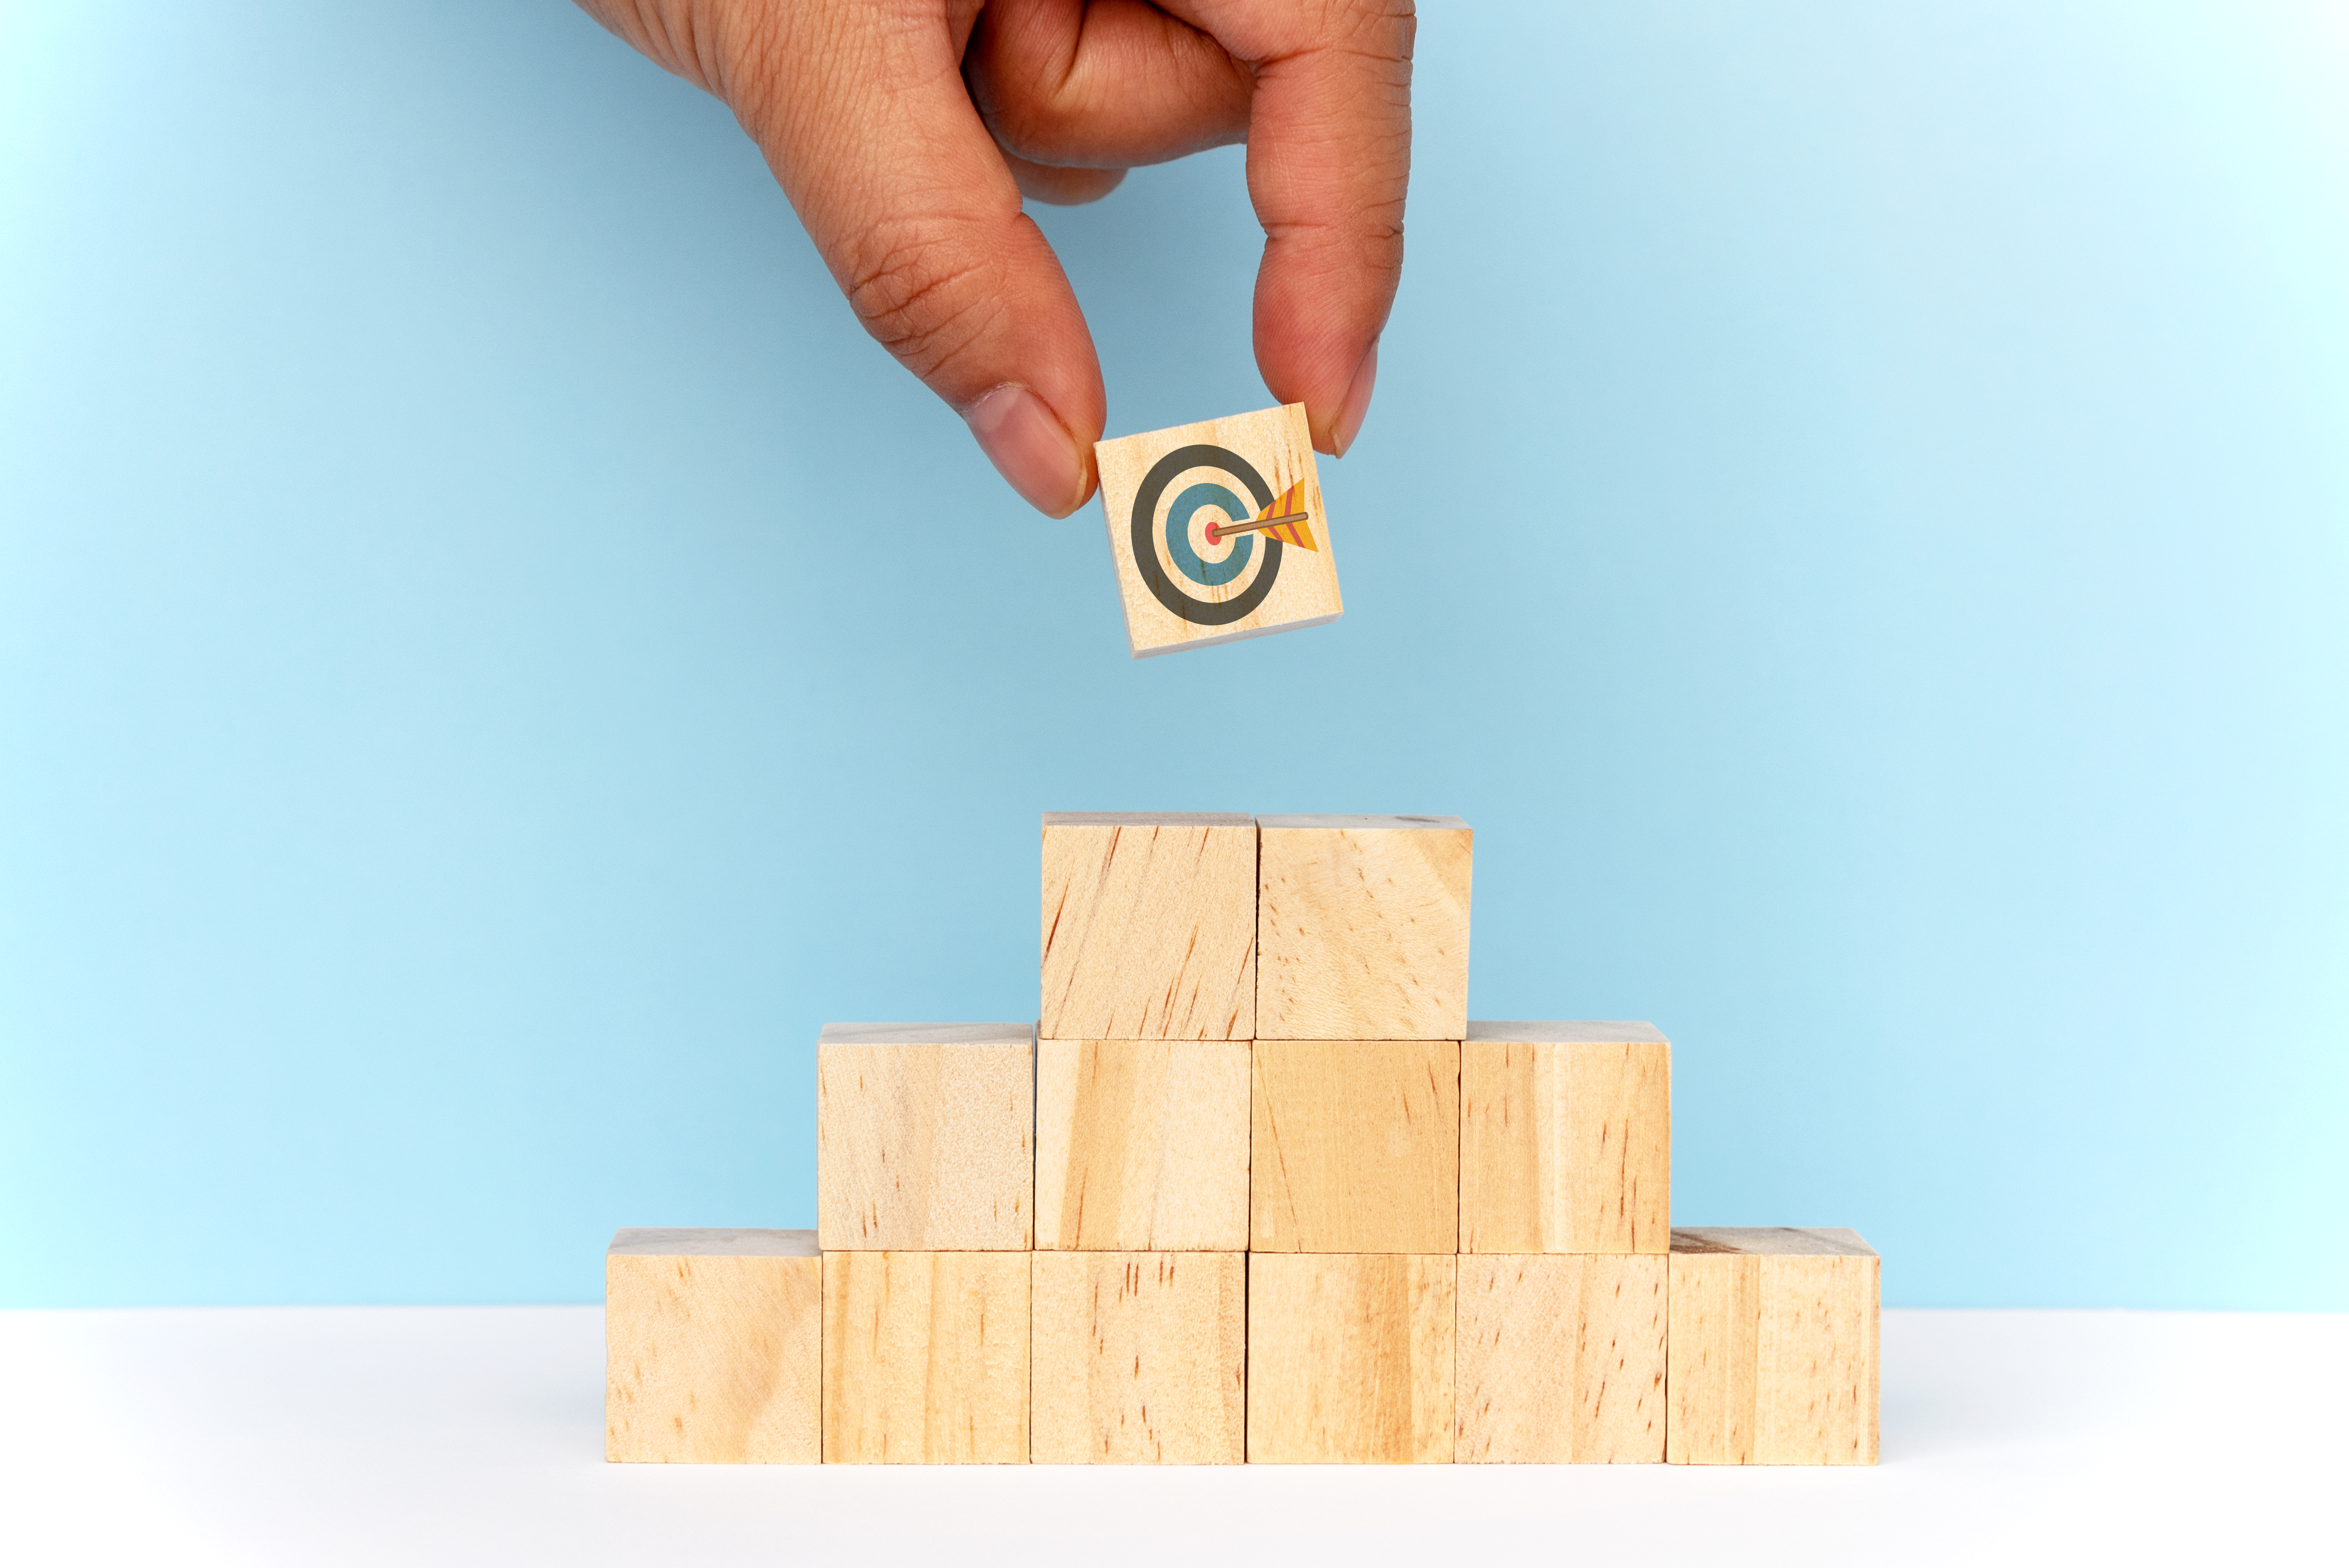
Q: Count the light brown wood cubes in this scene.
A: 13